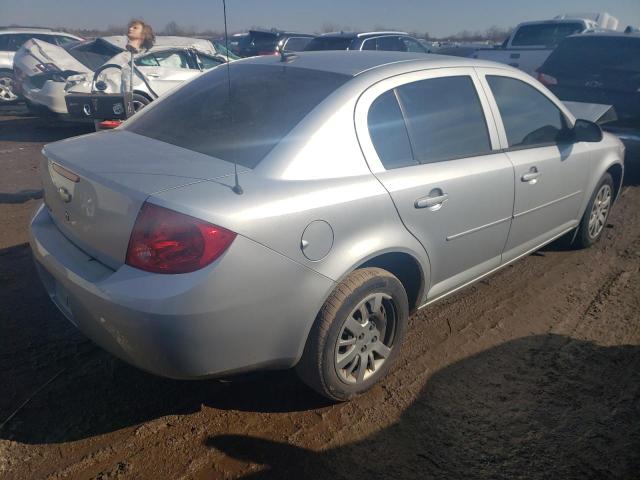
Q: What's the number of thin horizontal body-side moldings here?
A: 2